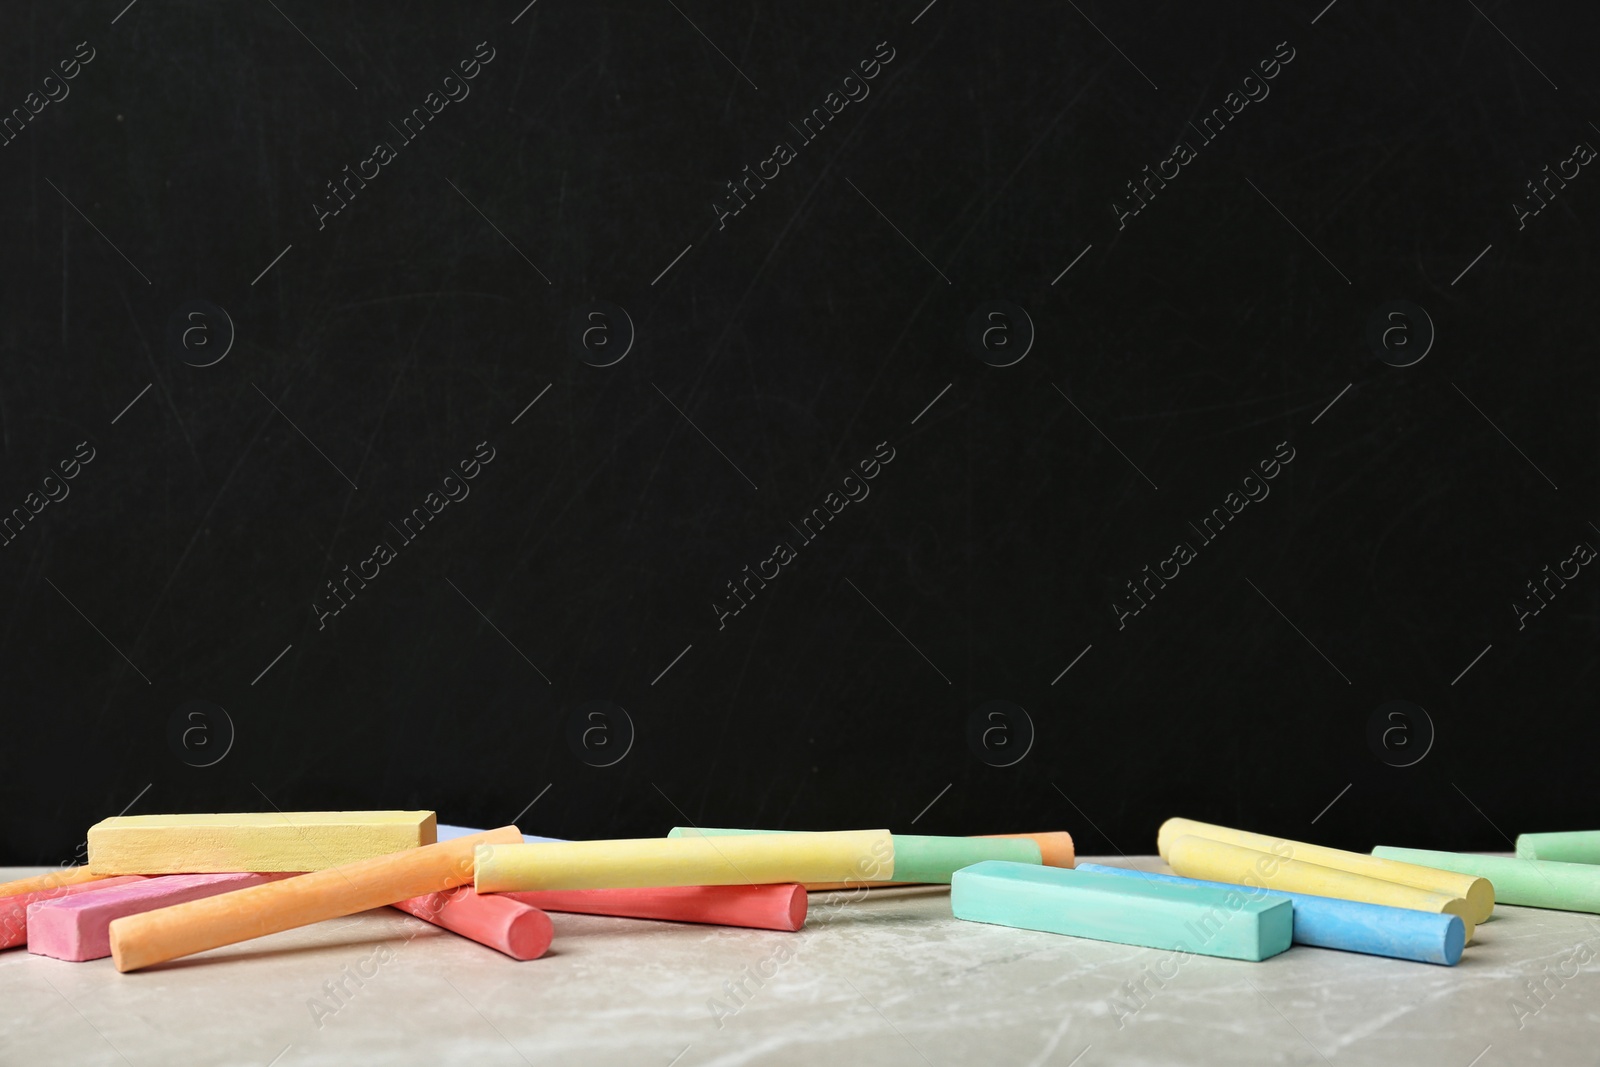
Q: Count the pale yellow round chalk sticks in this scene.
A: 3